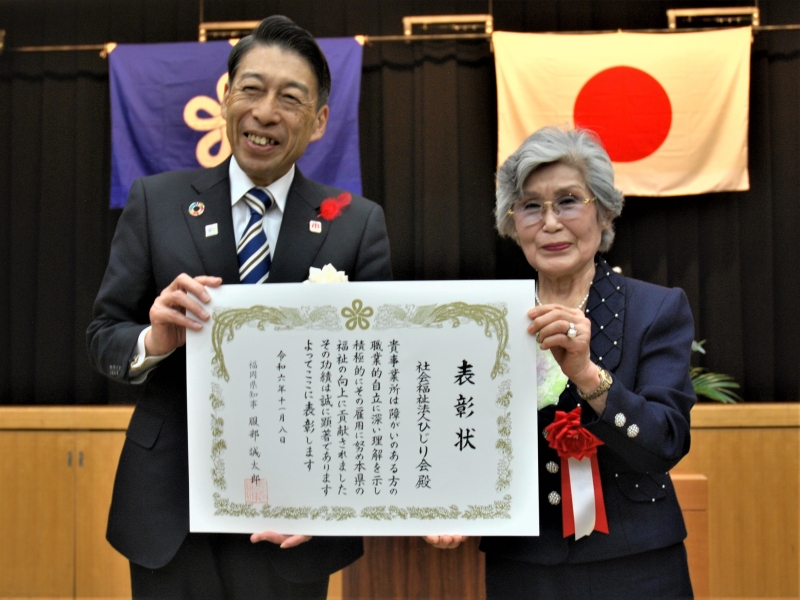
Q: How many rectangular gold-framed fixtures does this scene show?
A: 3